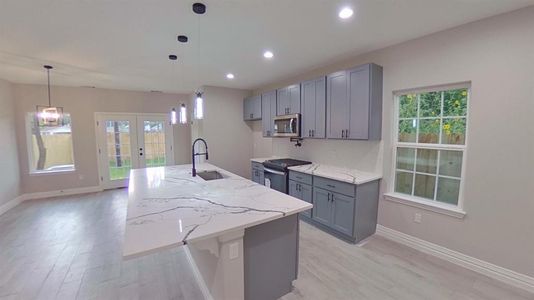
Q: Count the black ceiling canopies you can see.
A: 4